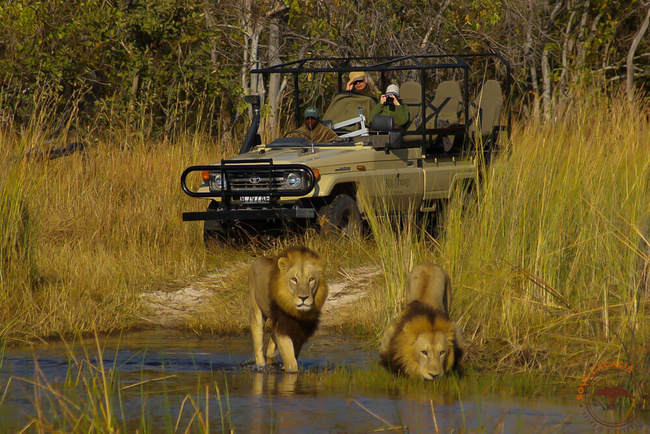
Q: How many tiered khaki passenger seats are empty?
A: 3